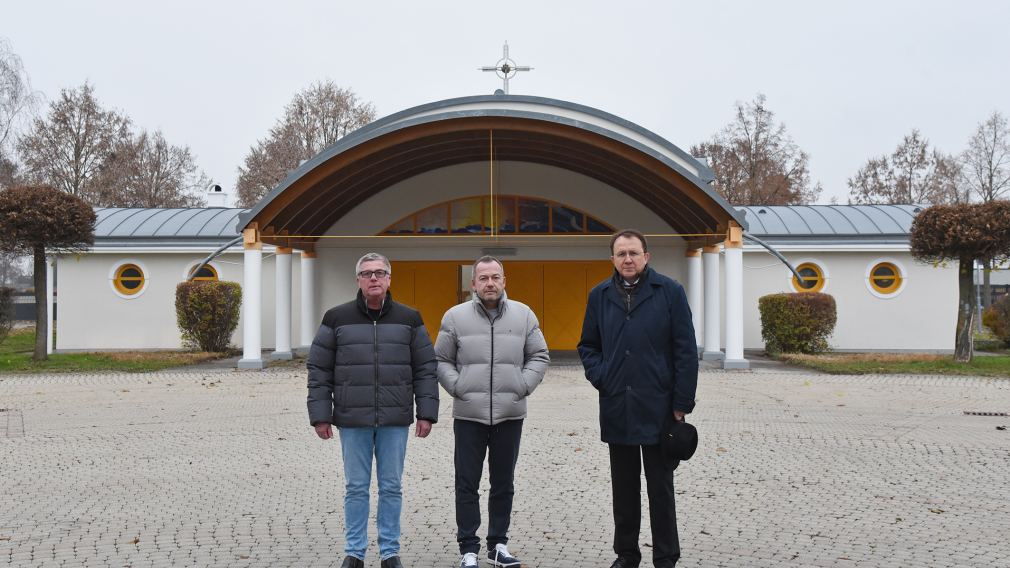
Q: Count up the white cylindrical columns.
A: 6